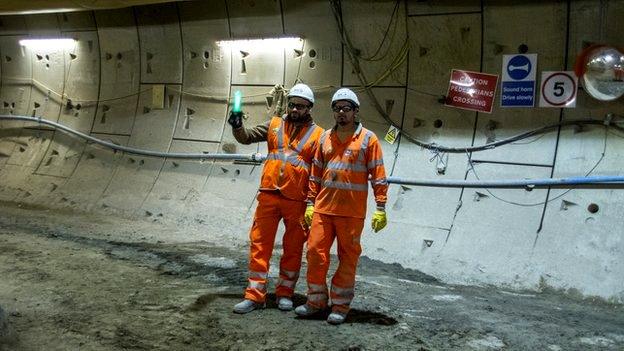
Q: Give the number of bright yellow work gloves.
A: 2